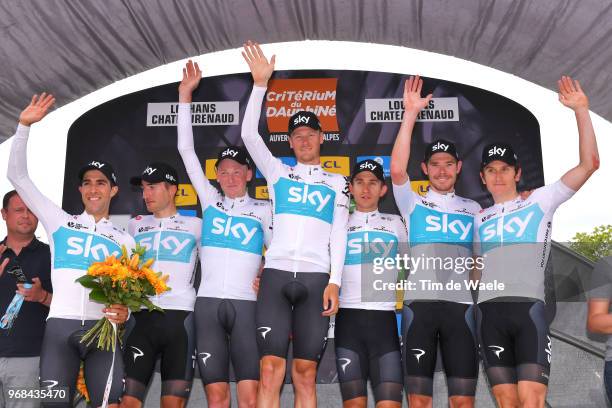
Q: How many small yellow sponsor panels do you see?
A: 5